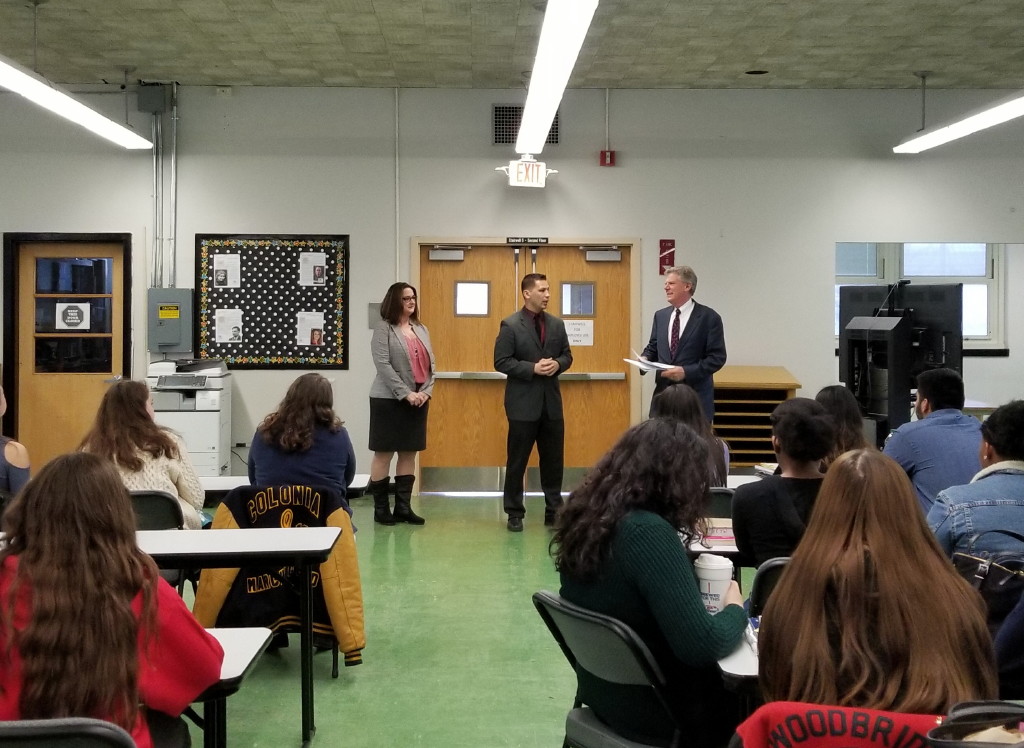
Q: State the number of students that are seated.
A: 11